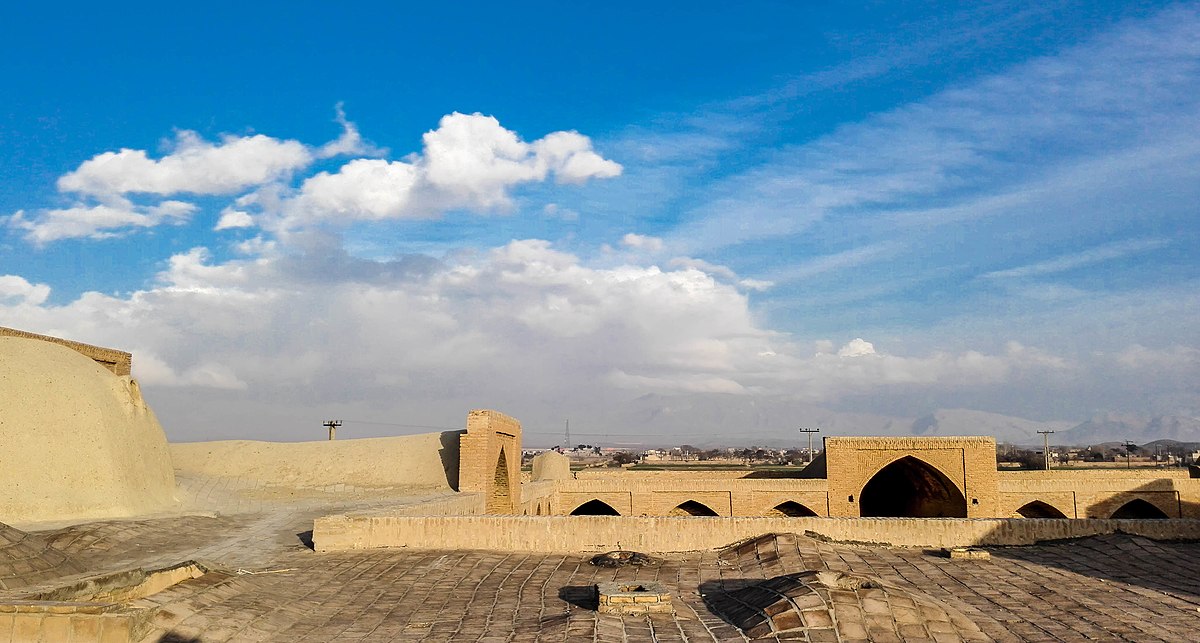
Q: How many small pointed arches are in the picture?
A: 5